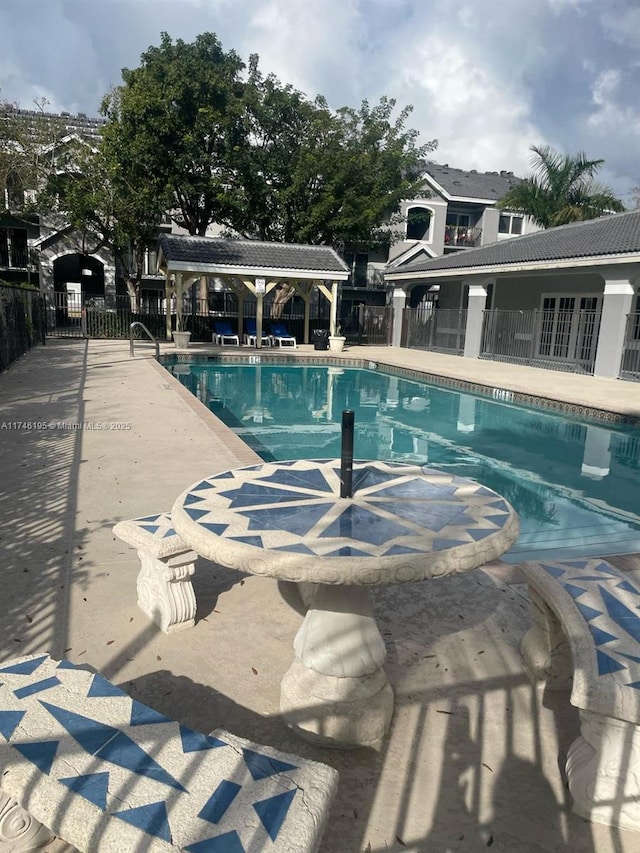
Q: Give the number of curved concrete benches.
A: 3